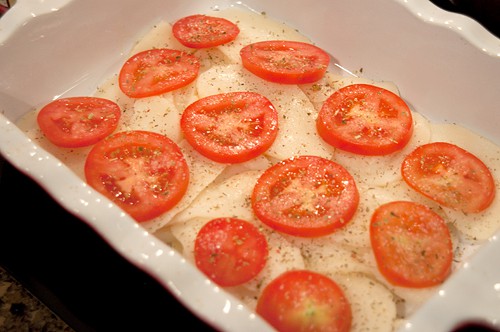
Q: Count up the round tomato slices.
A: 12